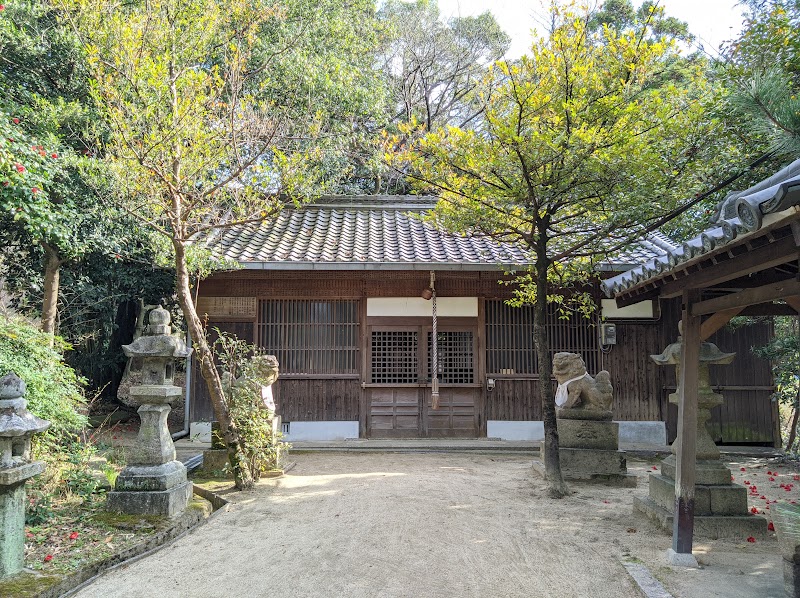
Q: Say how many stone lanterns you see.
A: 3